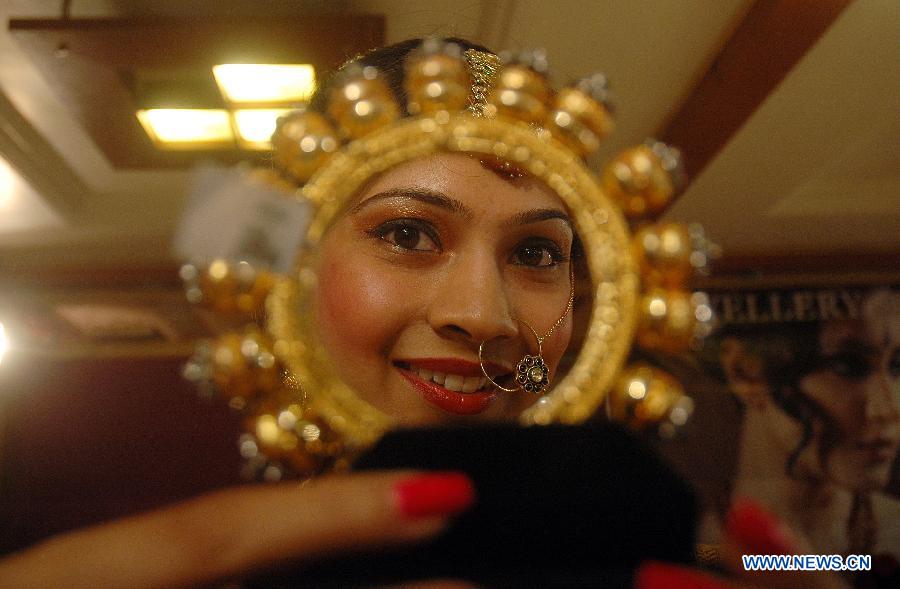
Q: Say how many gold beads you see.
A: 12